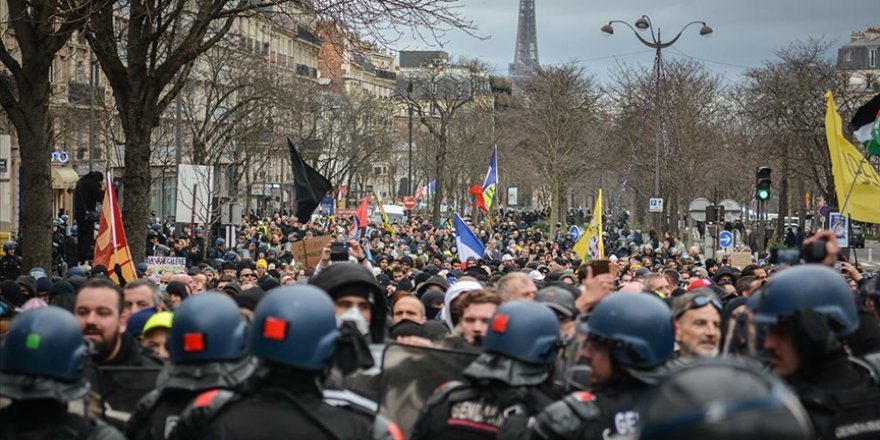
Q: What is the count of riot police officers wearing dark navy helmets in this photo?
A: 6